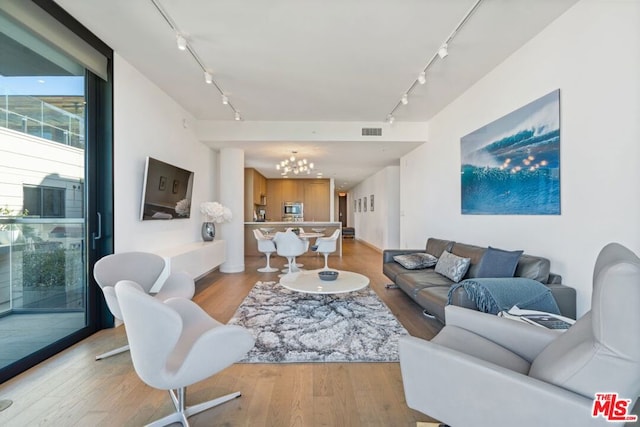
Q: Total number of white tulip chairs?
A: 4